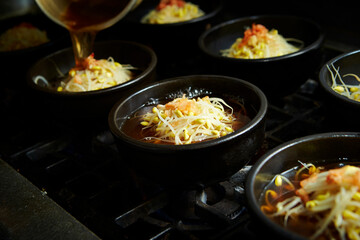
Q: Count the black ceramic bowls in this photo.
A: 7